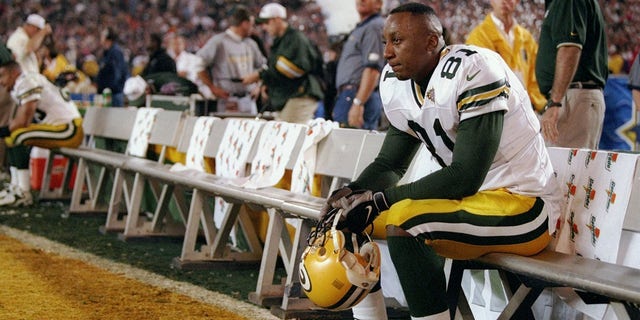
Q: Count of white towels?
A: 6